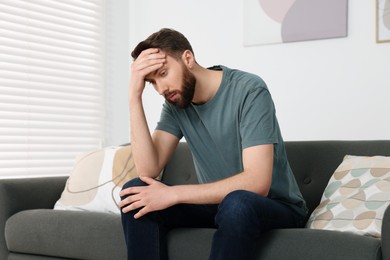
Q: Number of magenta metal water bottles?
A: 0